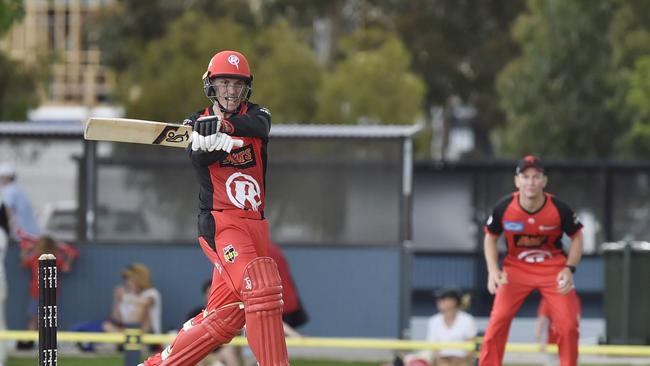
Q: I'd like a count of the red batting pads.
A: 2